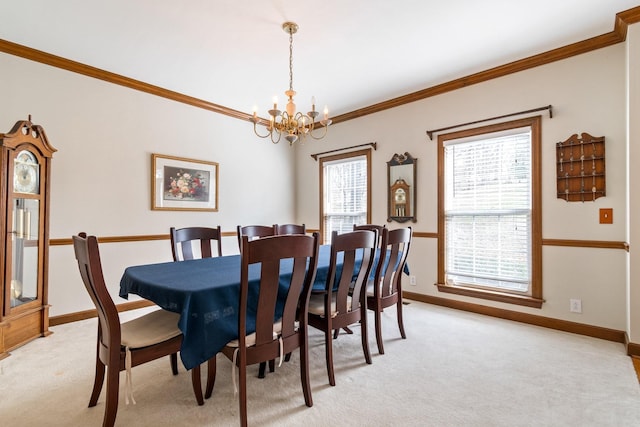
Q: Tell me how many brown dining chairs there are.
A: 8